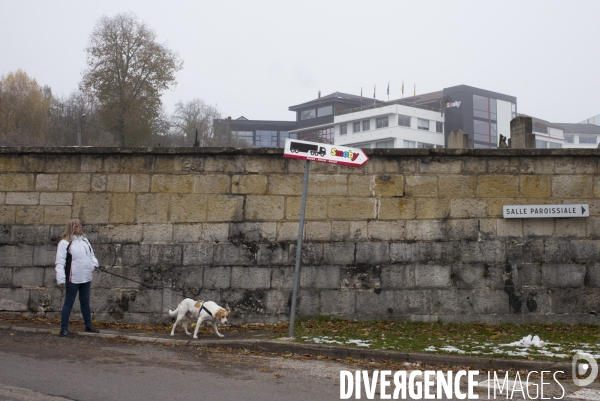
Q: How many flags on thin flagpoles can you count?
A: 5